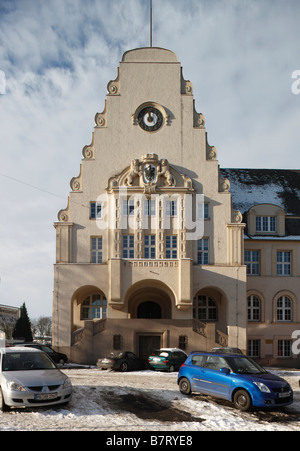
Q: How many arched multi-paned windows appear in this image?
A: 4